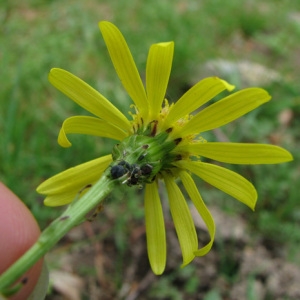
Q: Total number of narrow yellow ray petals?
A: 13